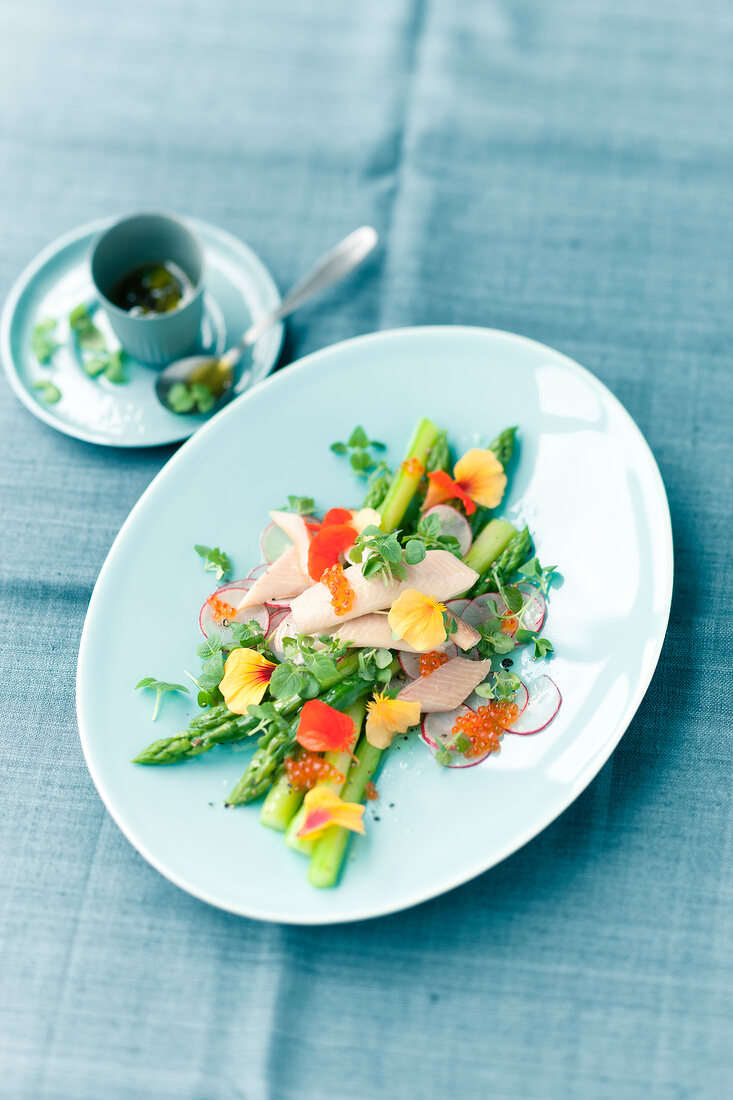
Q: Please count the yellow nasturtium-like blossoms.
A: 5